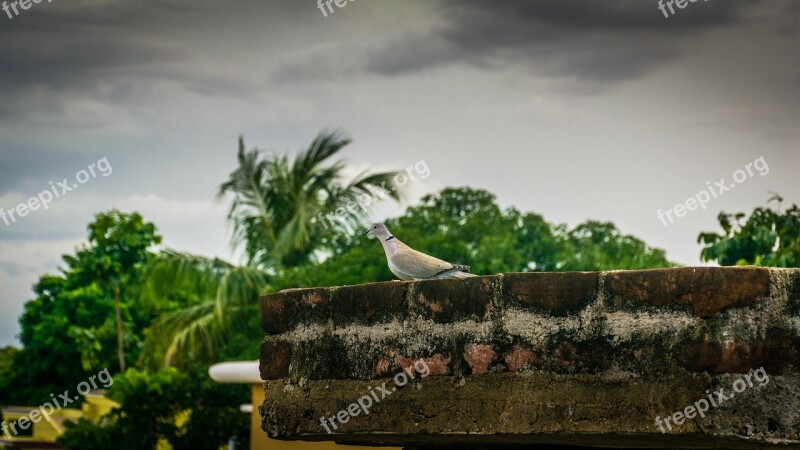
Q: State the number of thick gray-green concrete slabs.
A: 1